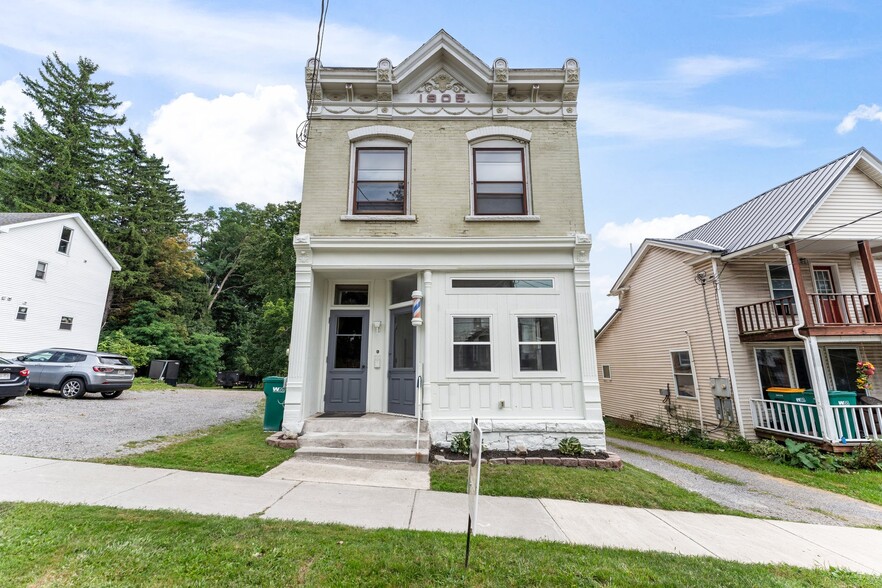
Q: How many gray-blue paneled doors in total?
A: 2